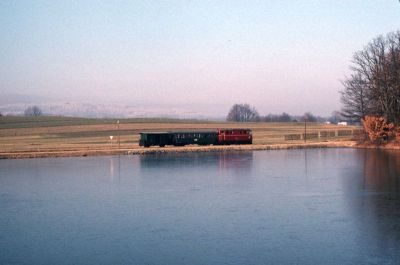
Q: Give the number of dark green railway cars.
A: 2